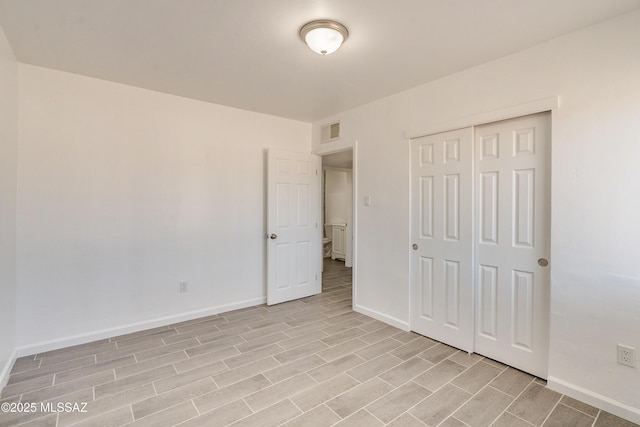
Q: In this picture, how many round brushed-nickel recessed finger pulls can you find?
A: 2